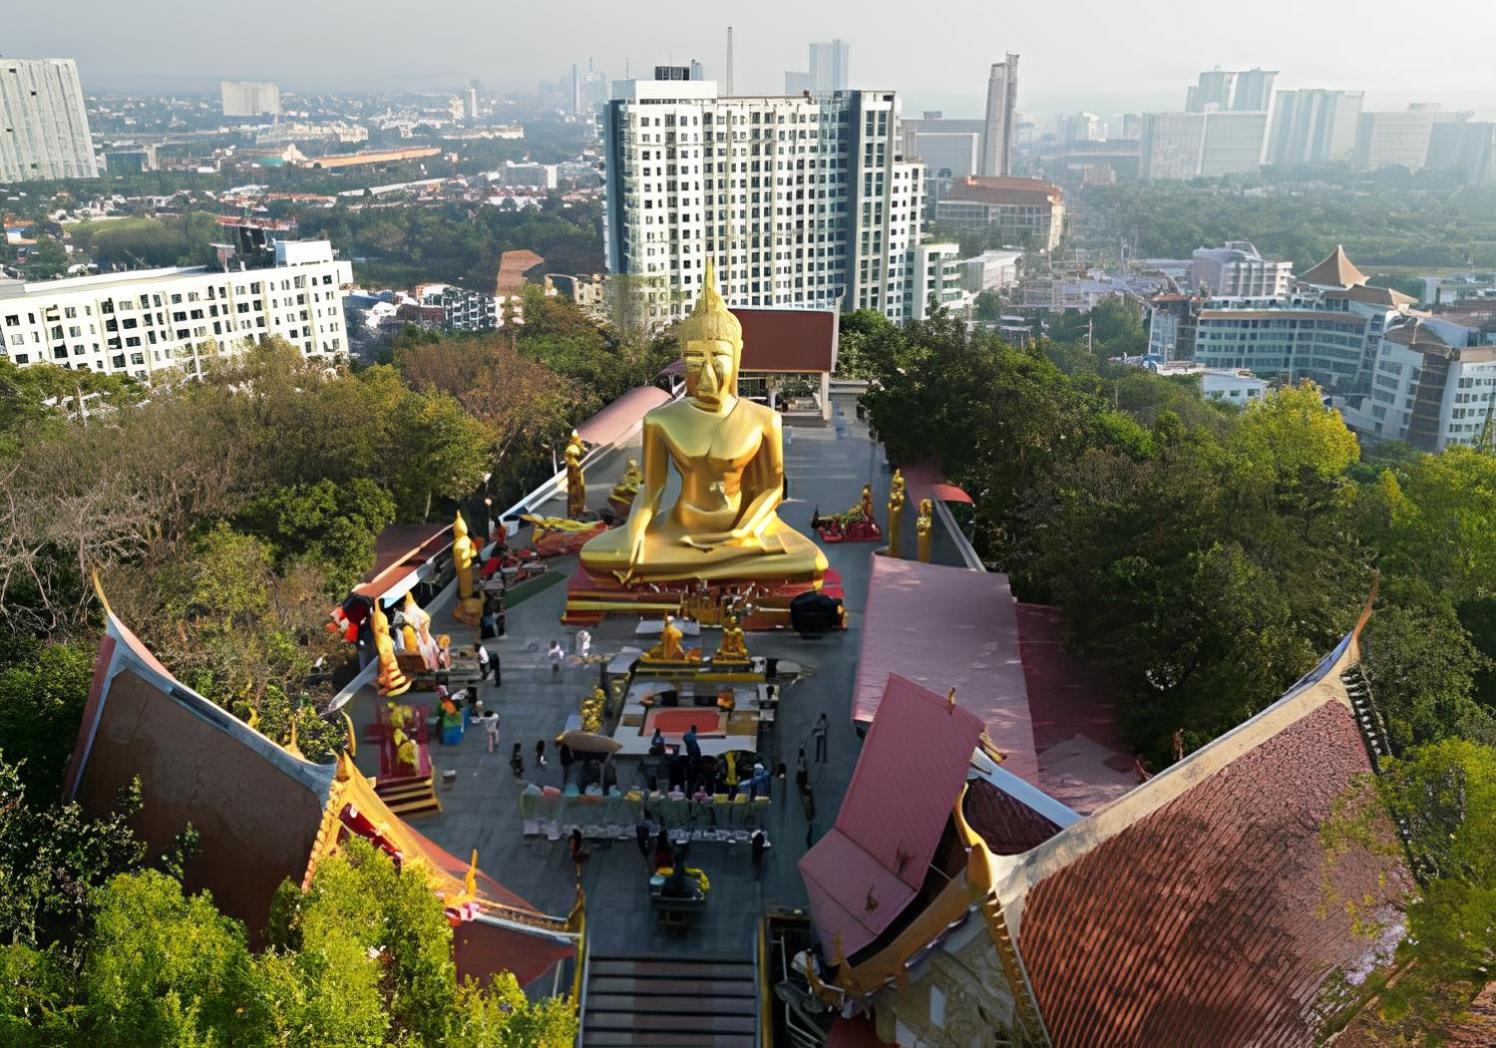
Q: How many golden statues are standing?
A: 5